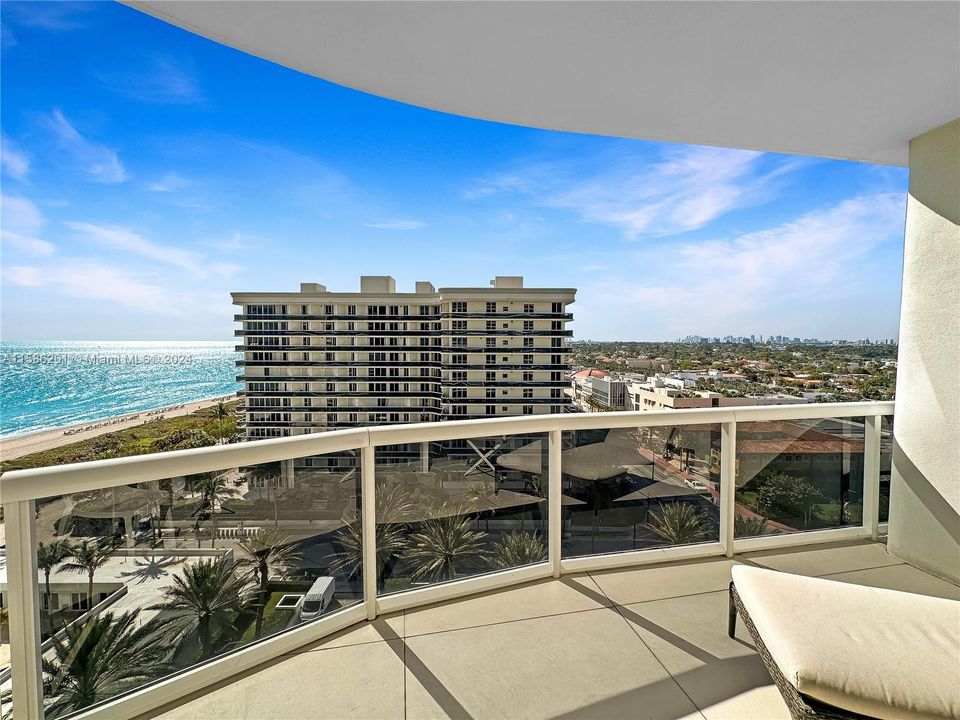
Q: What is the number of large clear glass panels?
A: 4